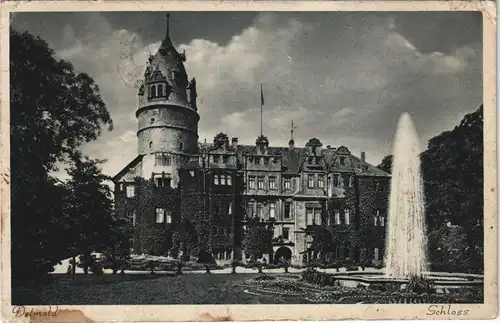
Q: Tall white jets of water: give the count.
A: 1